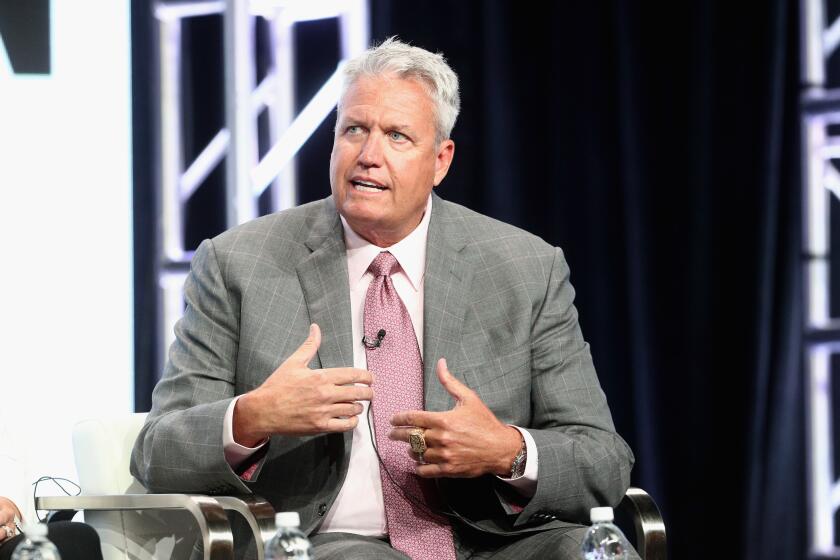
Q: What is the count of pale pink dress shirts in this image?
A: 1